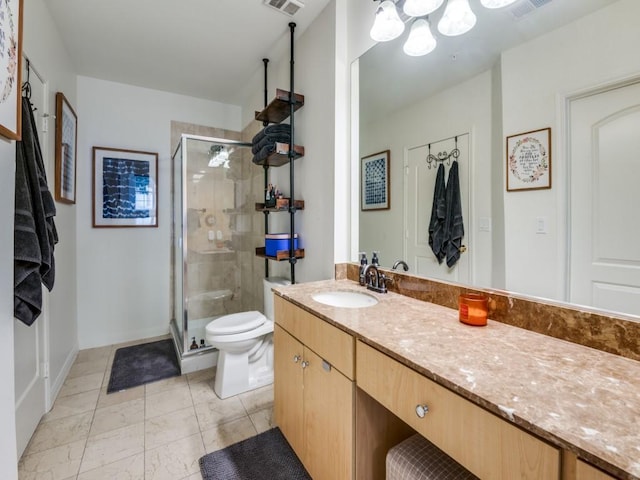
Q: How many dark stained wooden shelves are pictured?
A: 4